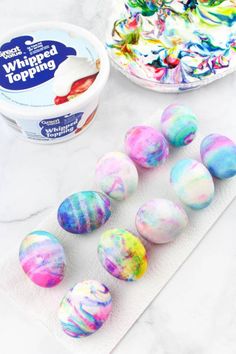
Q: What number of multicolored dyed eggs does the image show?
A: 10